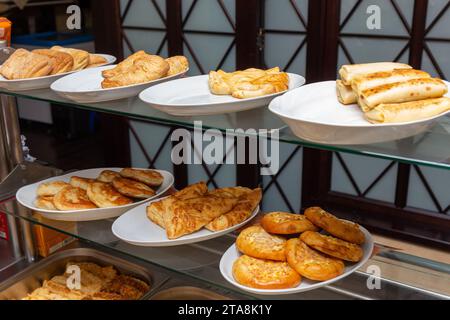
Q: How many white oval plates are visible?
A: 7